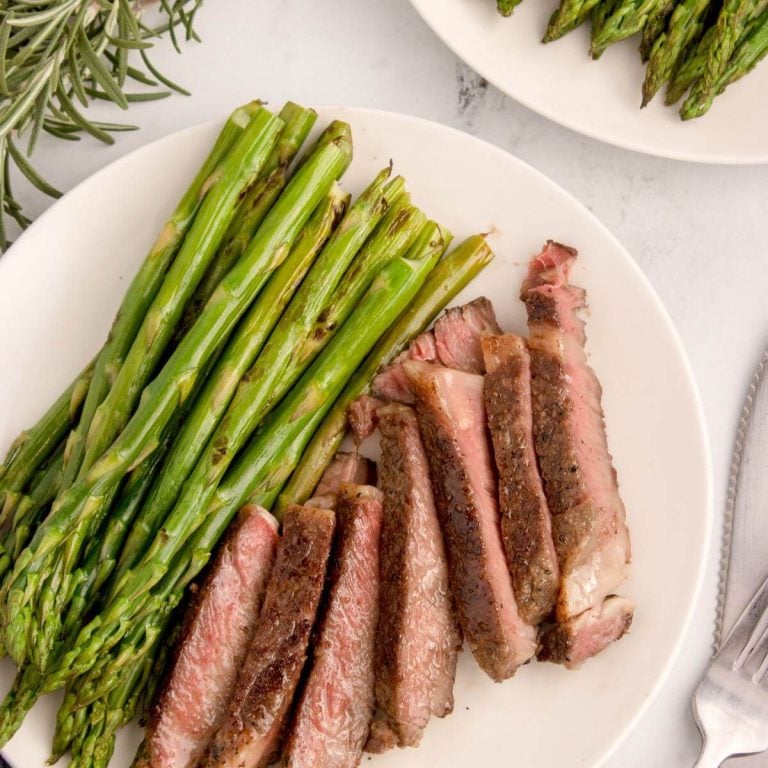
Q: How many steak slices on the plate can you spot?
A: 7